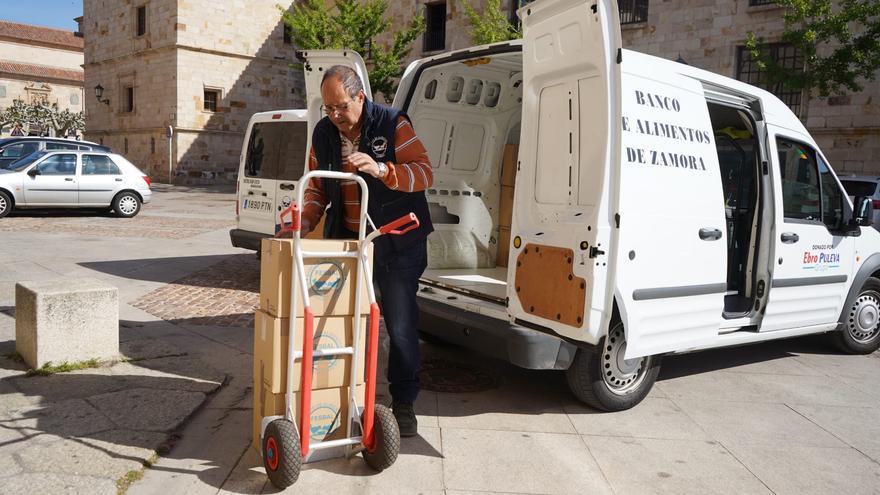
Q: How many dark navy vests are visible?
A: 1